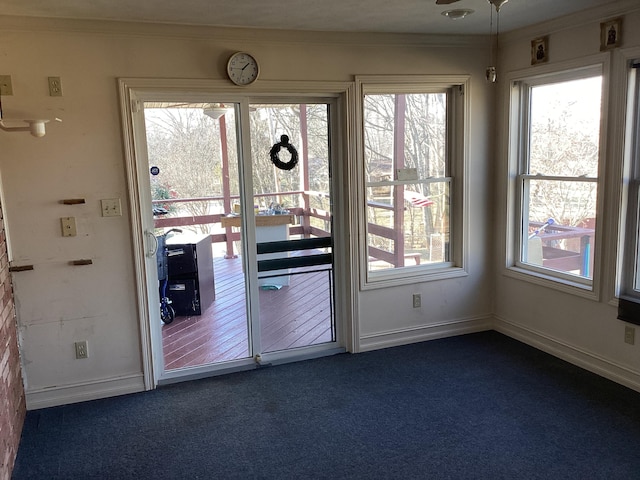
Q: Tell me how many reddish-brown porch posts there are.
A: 3